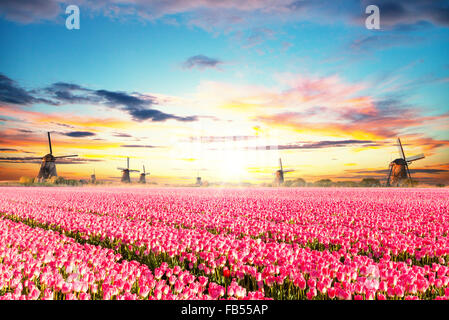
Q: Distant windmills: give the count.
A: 7